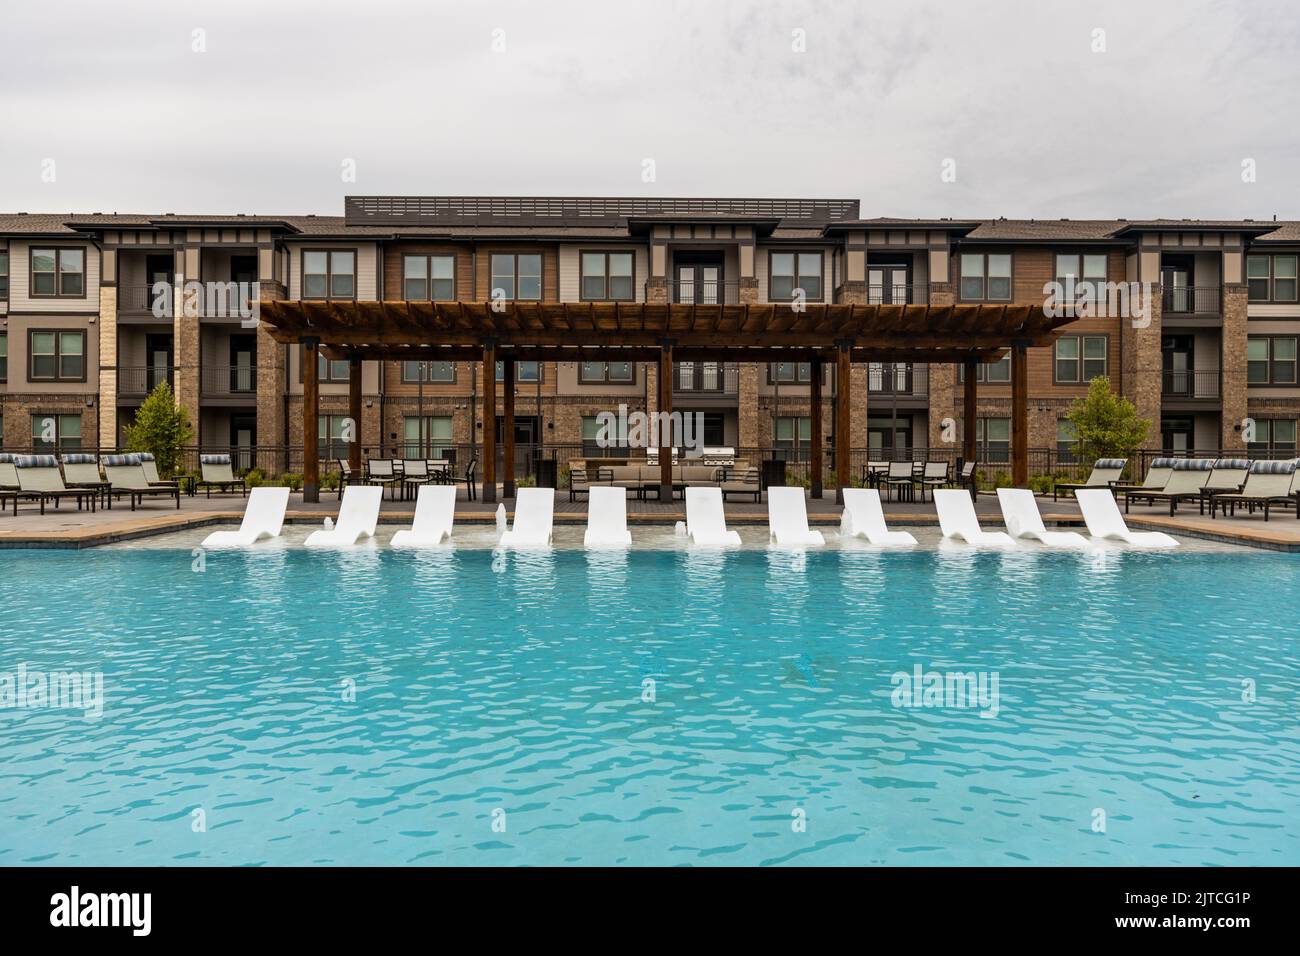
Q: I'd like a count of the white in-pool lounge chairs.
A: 11